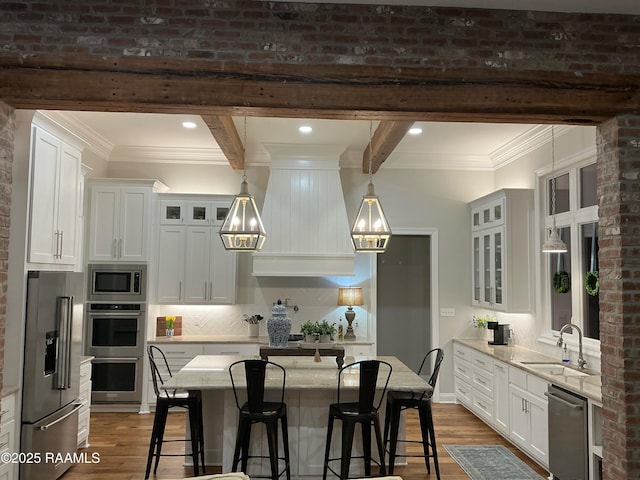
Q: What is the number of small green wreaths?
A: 2